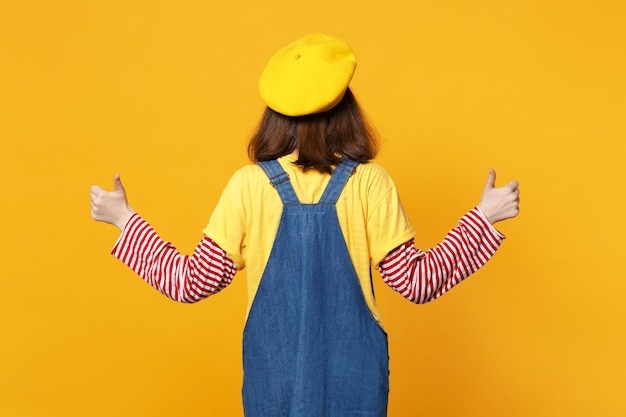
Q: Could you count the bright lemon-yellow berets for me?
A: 1